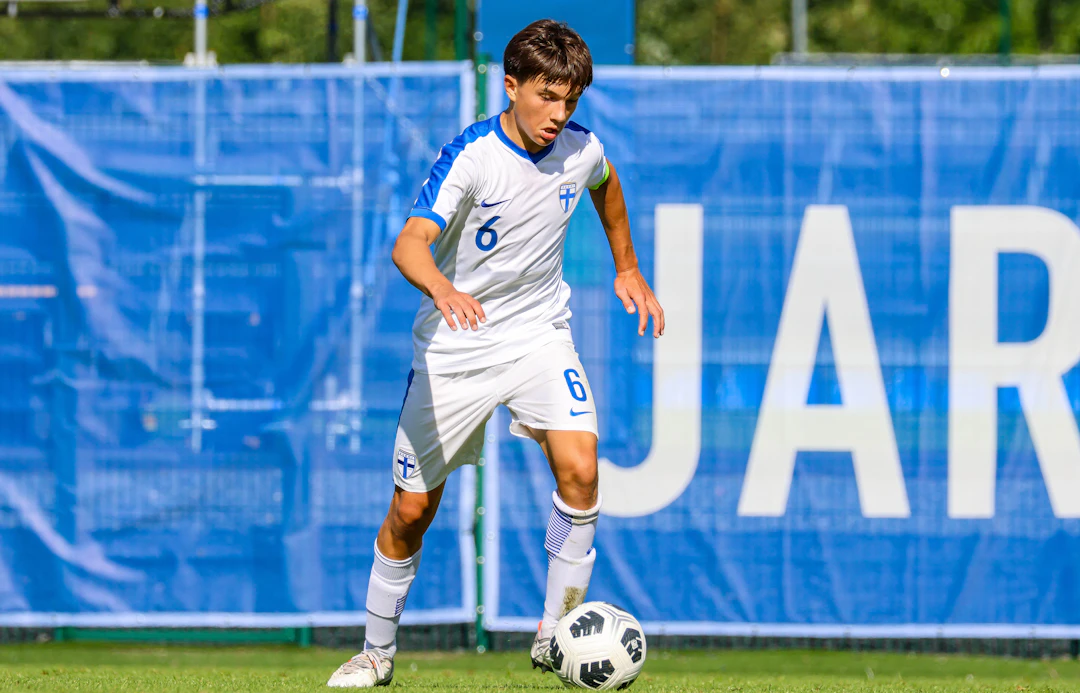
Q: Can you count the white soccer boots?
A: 2